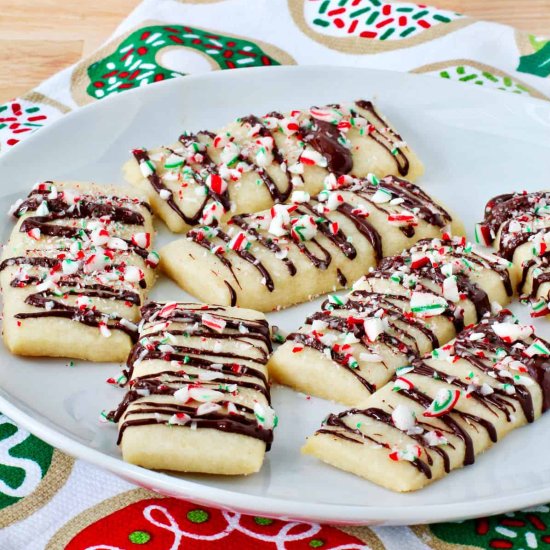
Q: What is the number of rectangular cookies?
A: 7